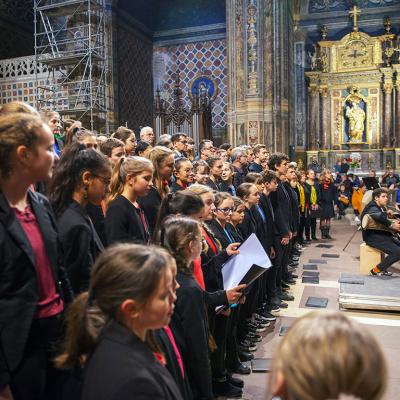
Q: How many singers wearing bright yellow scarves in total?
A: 2